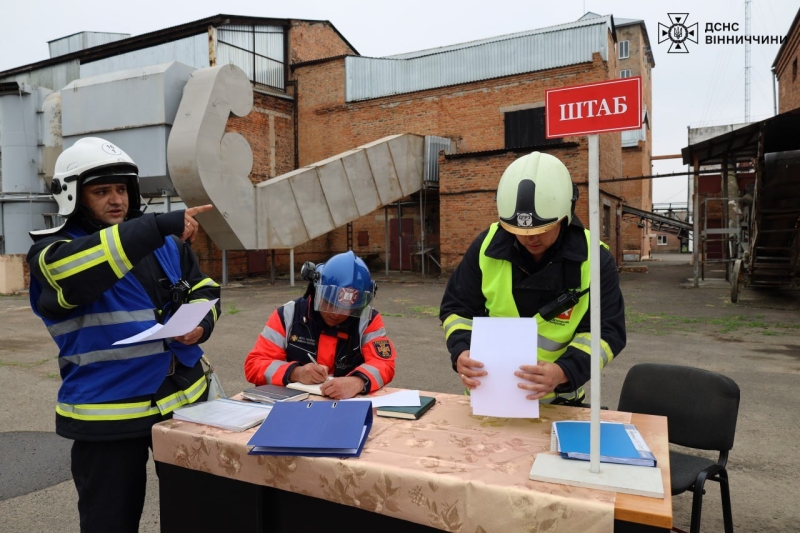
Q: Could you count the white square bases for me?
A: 1